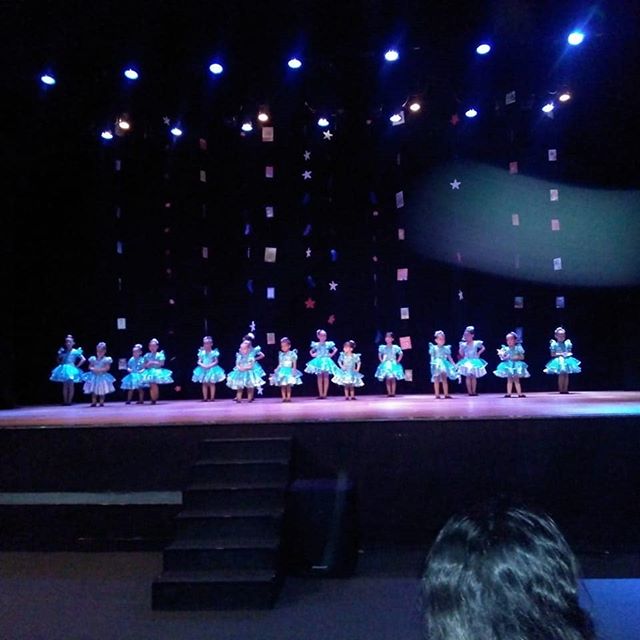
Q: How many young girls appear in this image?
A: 15